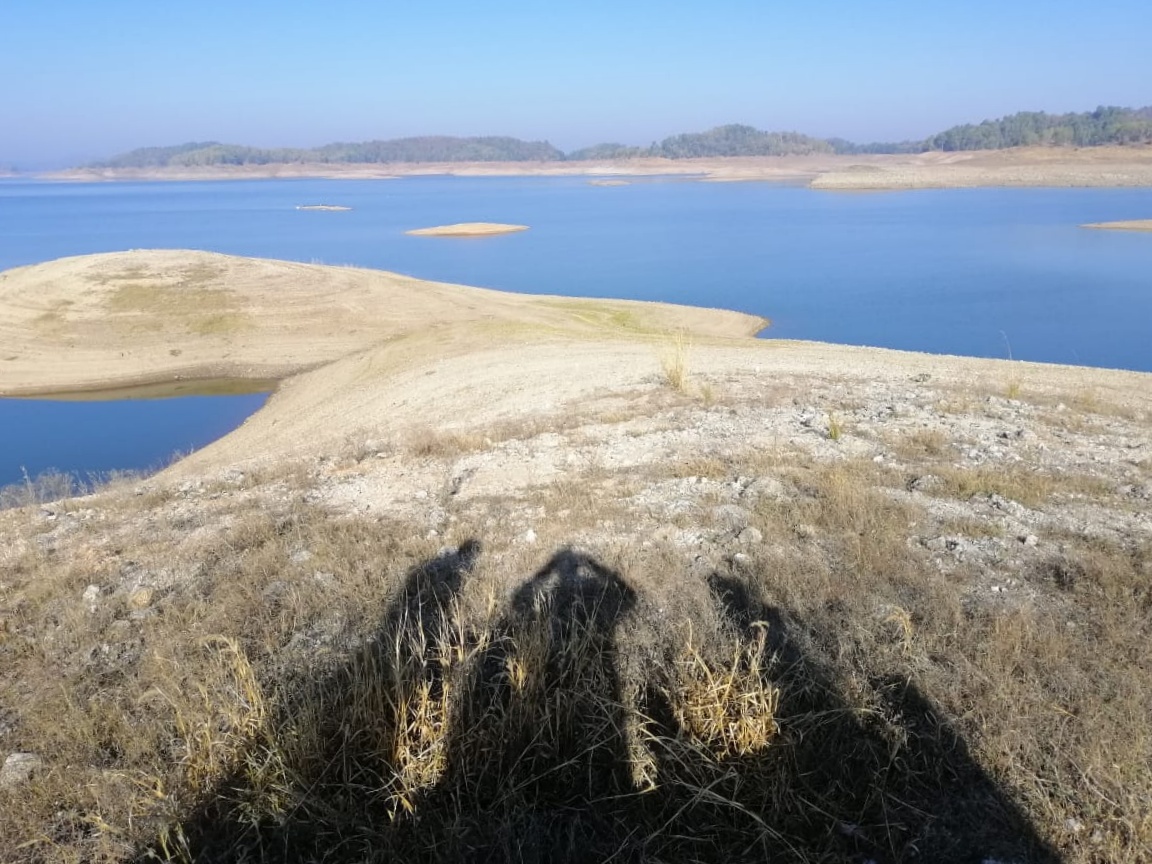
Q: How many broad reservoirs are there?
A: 1